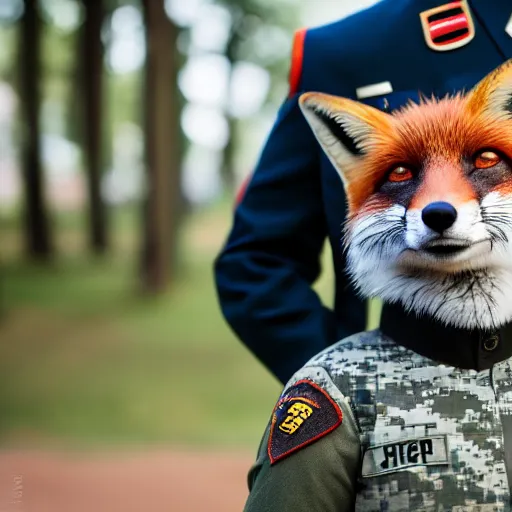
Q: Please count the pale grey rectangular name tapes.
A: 1